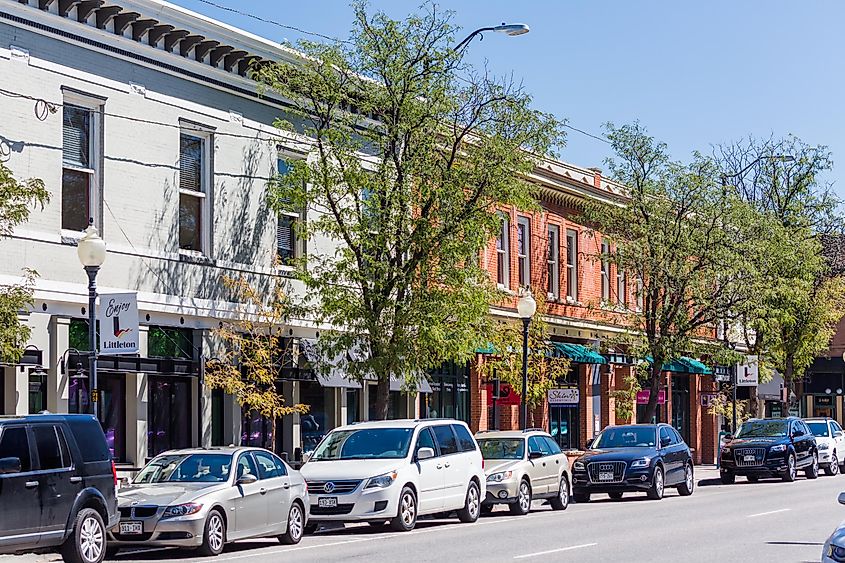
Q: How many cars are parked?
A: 7